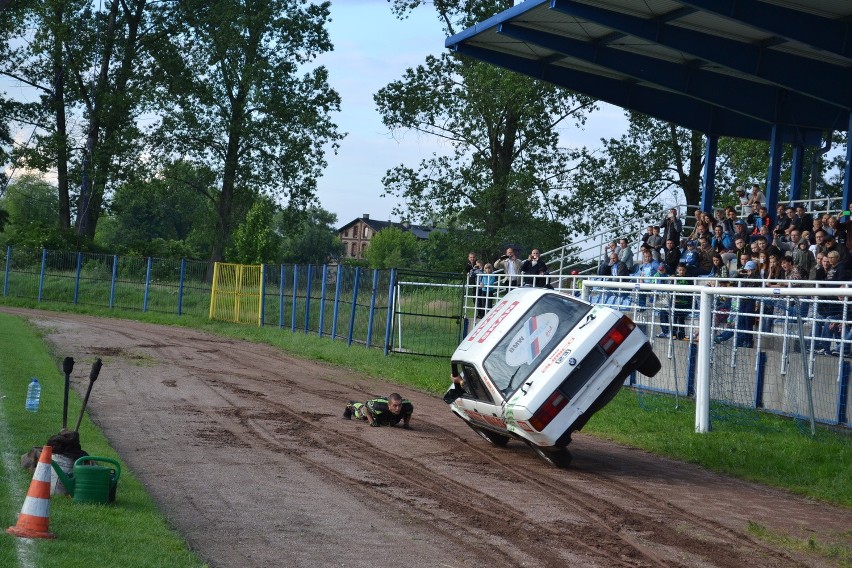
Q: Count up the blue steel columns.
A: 4